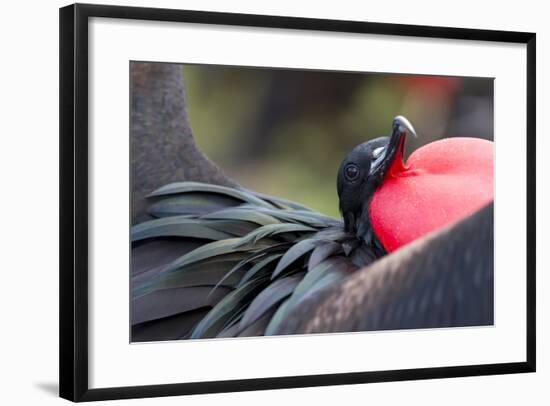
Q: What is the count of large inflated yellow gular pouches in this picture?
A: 0